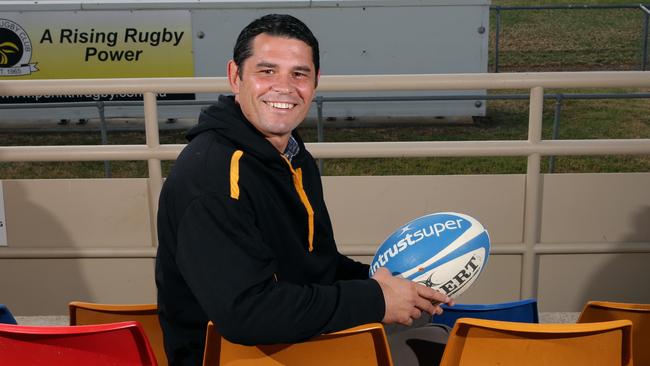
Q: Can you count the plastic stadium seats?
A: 7